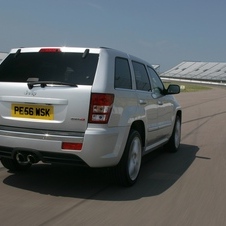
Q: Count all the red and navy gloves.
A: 0